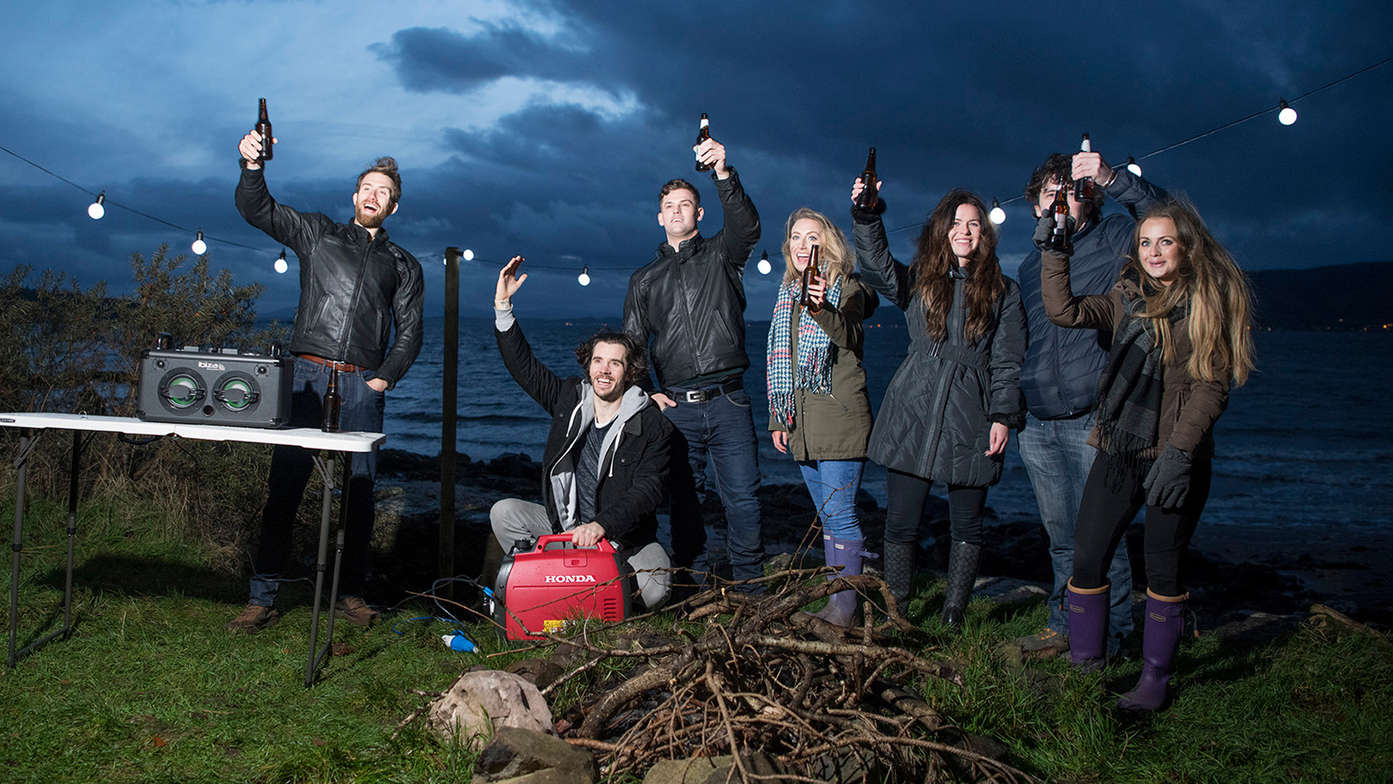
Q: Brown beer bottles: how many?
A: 7